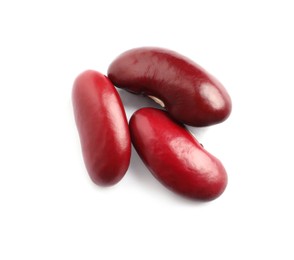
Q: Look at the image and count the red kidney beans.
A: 3